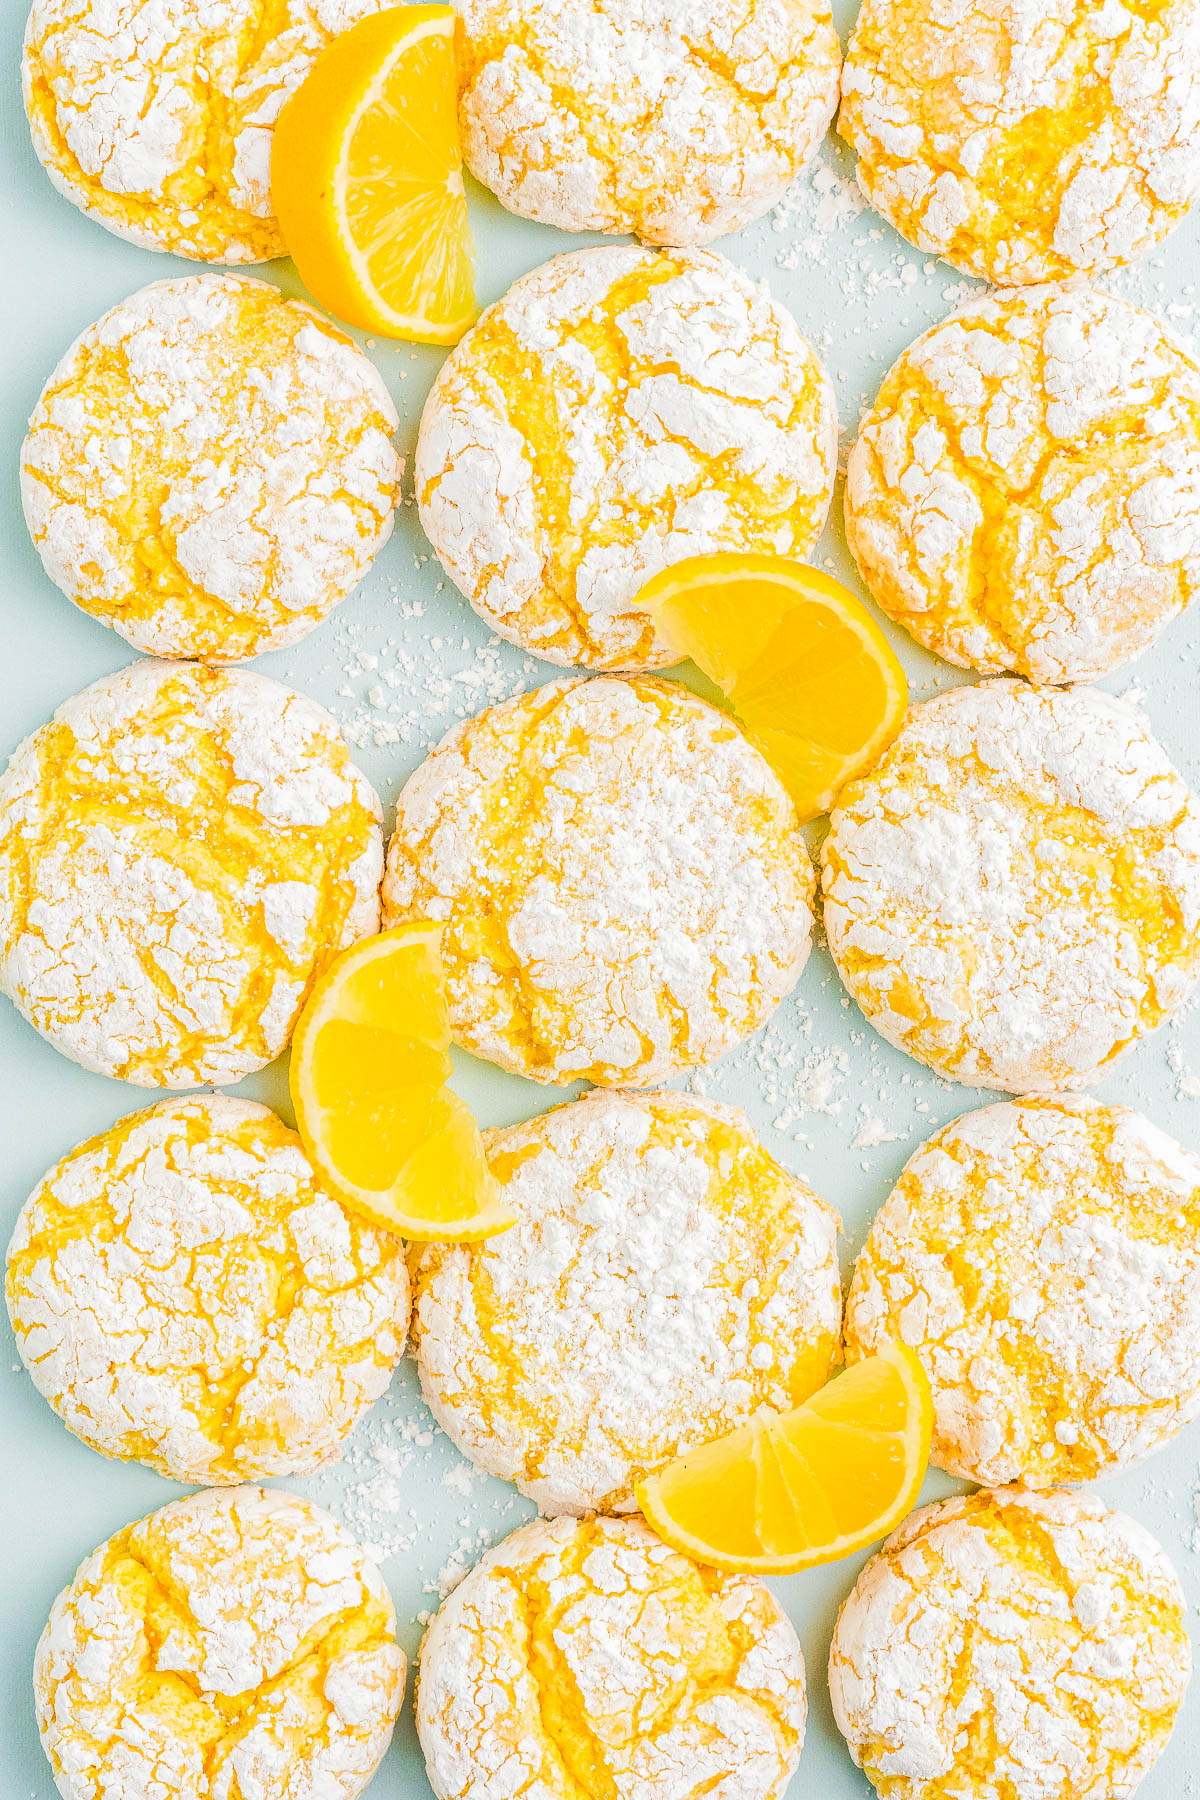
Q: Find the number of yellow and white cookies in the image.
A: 15